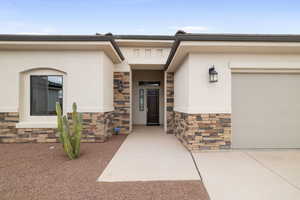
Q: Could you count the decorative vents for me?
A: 3